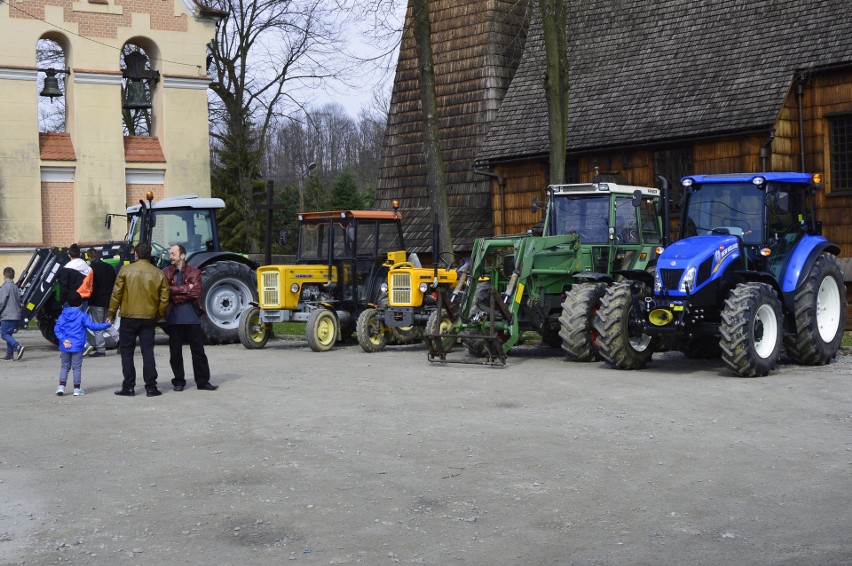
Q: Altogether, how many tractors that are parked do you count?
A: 5